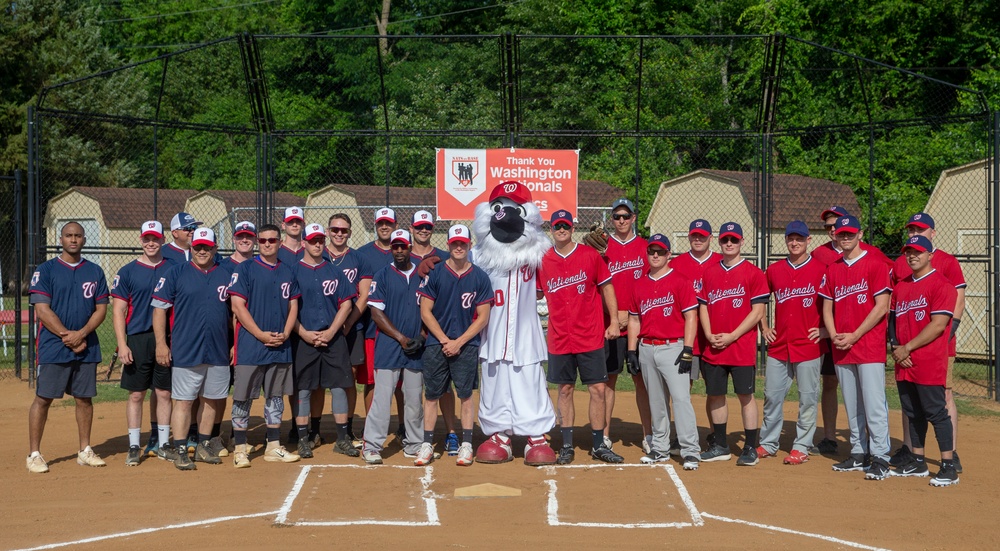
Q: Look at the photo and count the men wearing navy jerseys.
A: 13